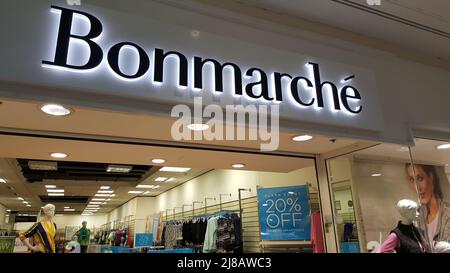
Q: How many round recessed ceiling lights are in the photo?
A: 7